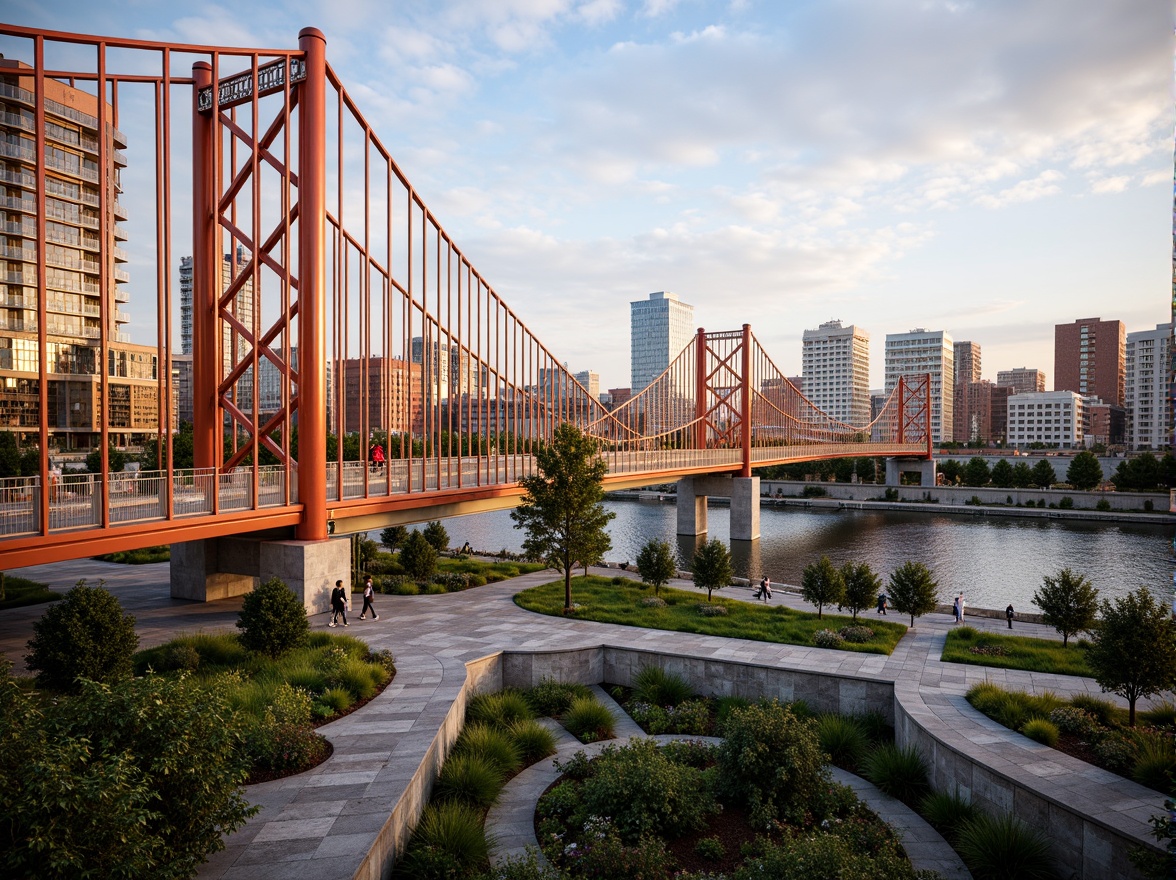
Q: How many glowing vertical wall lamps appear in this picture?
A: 0